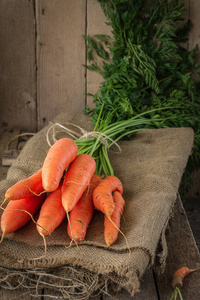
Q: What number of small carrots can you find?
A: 1